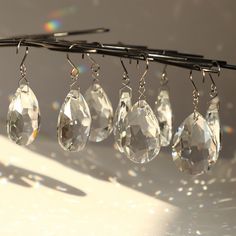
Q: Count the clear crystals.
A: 8